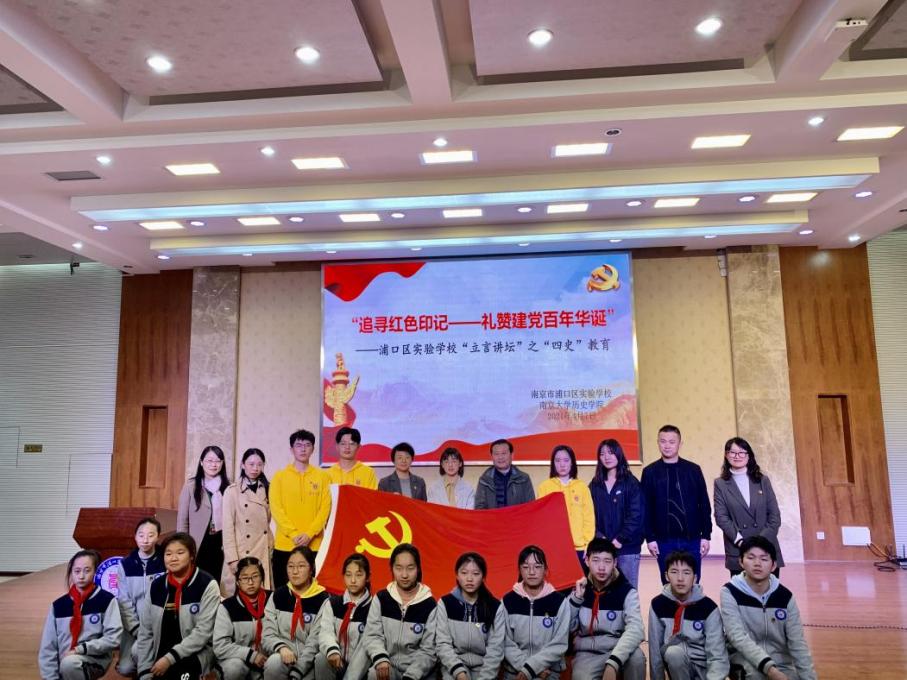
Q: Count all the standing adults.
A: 11